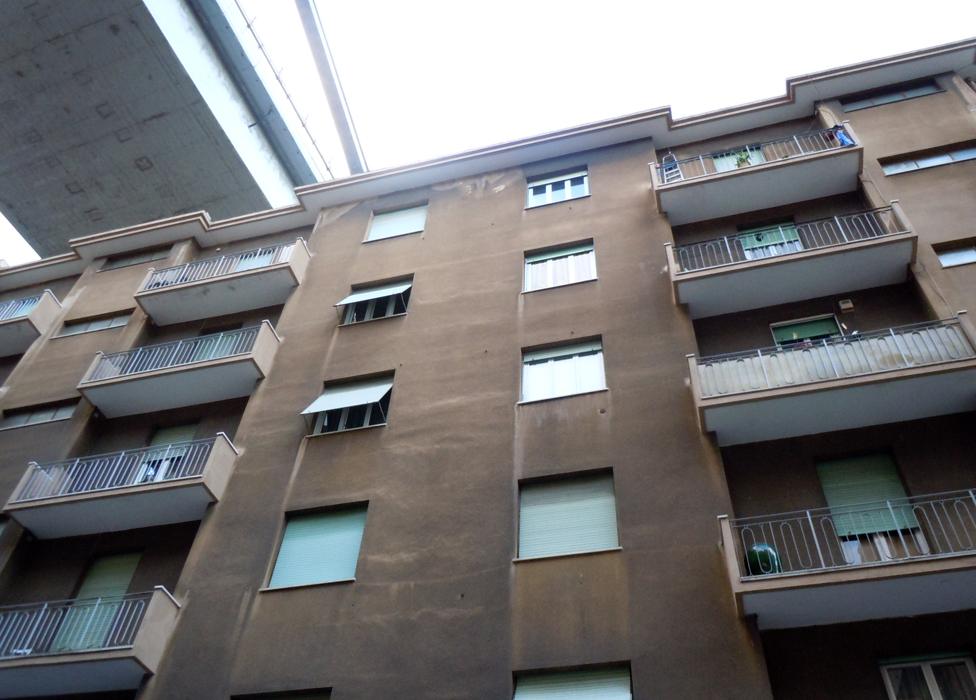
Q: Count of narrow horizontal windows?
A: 6